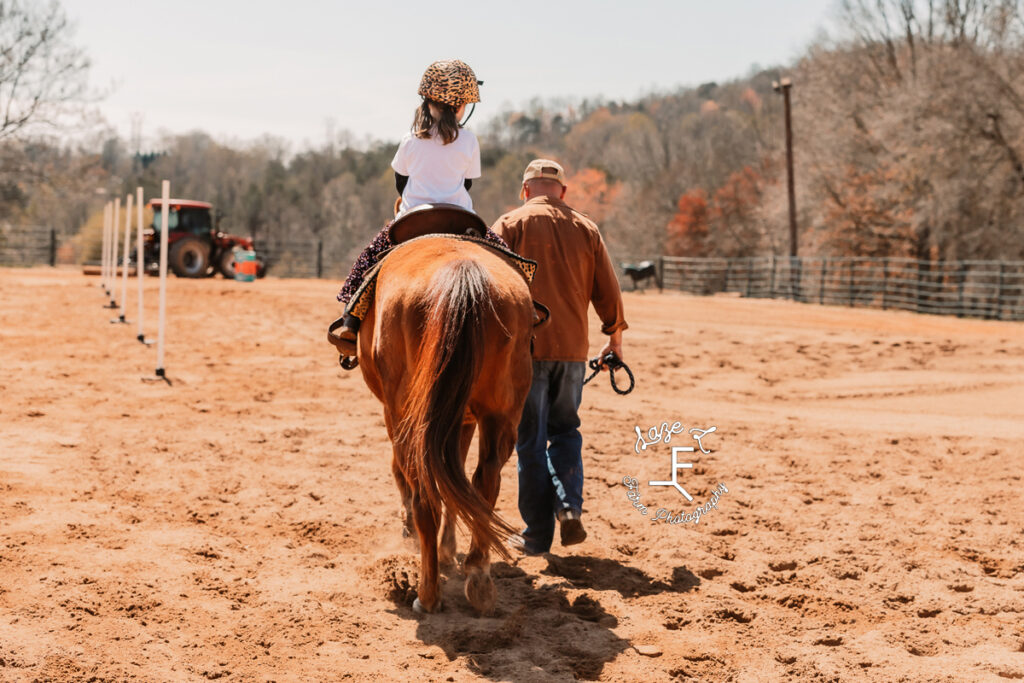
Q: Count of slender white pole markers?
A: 6